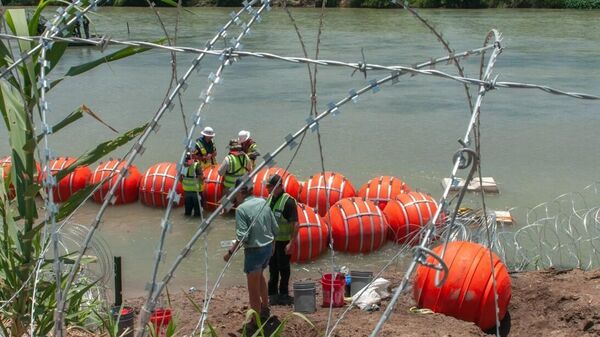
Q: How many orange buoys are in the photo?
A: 12